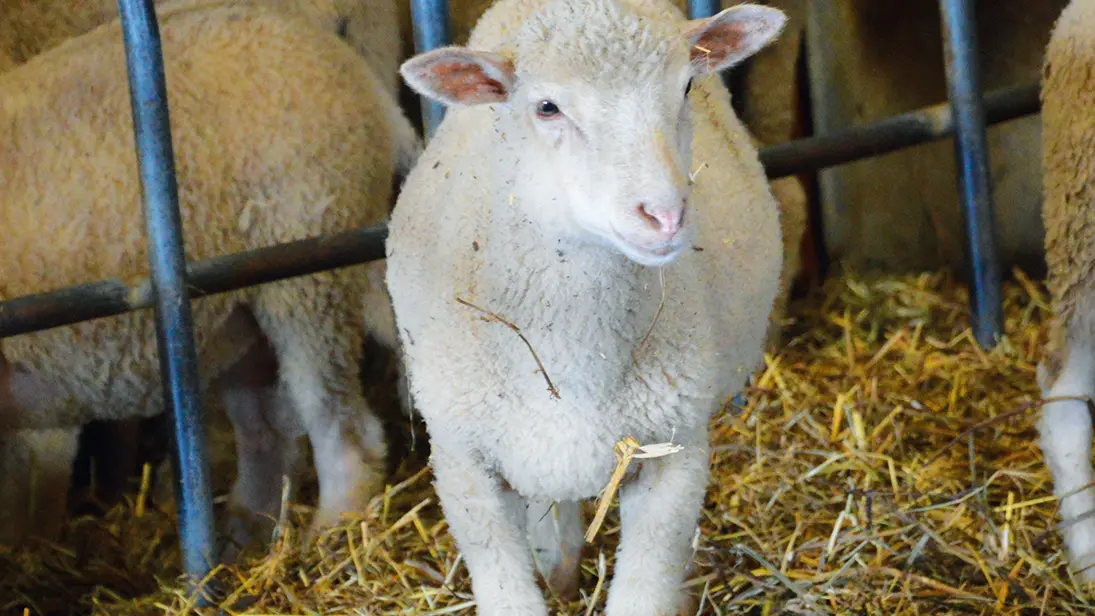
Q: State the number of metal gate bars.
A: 5